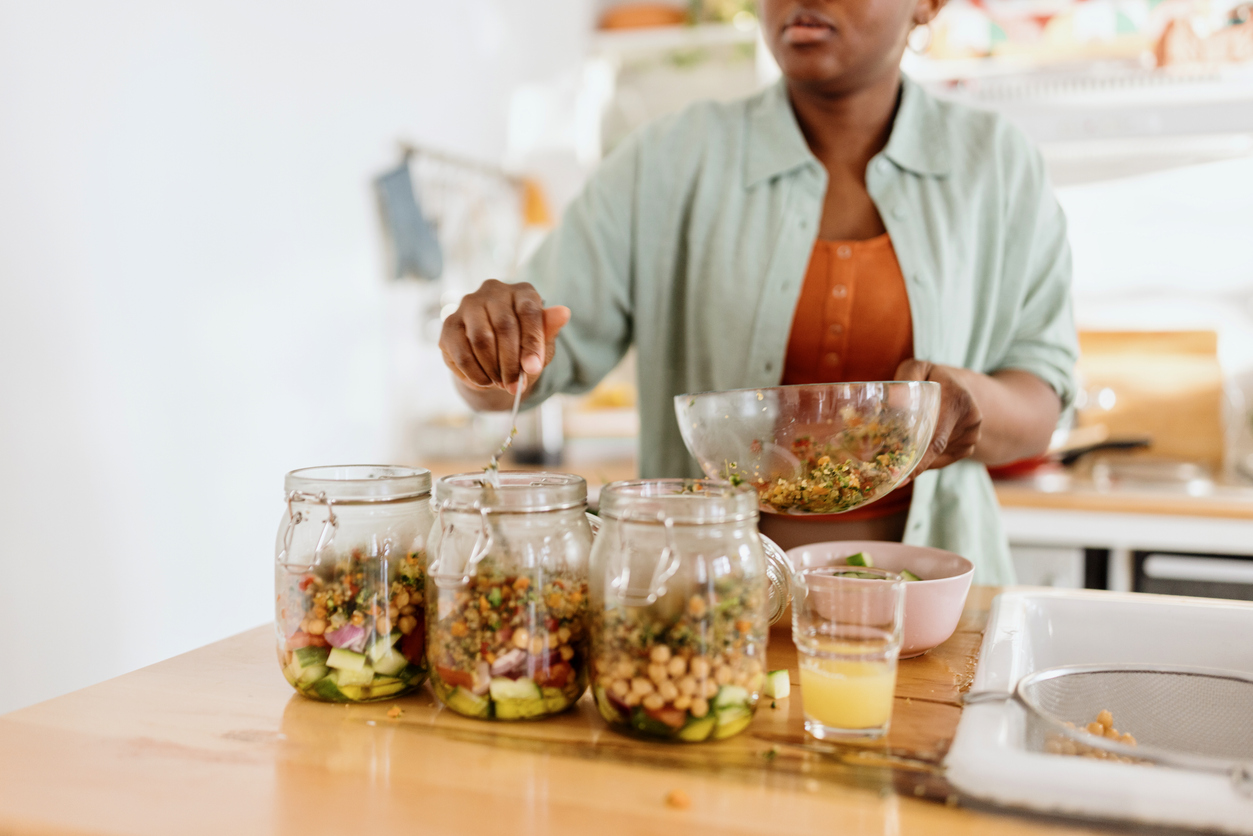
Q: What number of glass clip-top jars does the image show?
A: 3